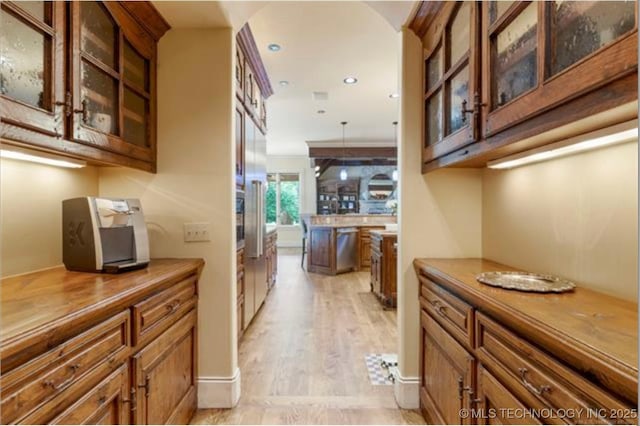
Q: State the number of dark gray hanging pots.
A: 0